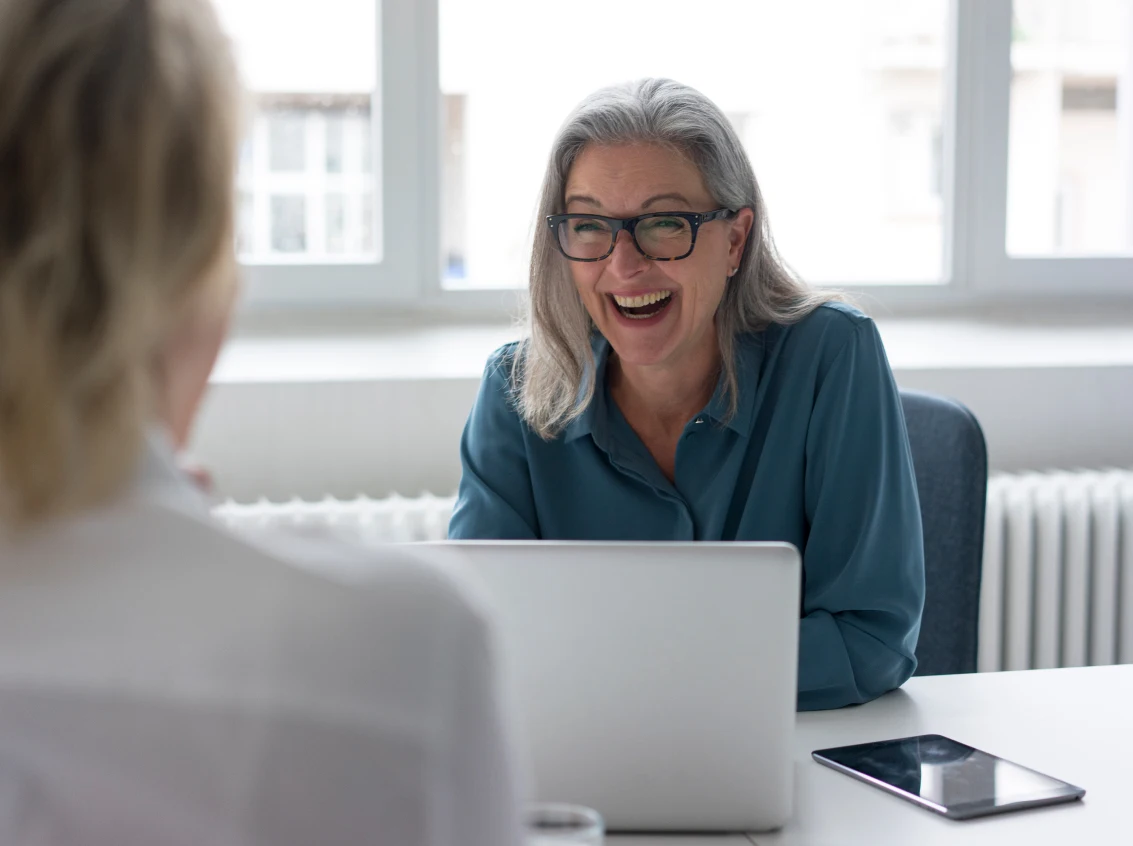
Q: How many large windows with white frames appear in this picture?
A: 3